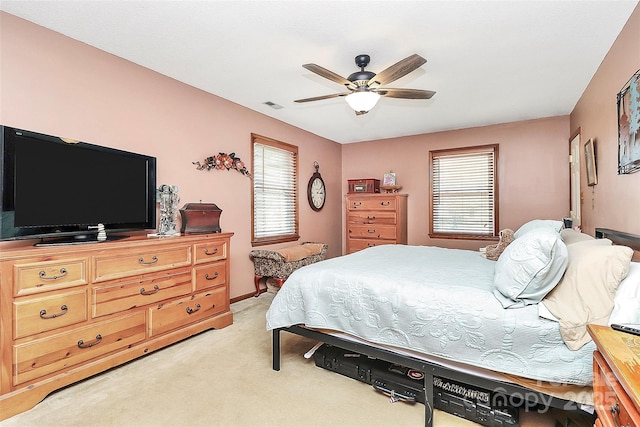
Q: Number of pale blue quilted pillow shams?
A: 2